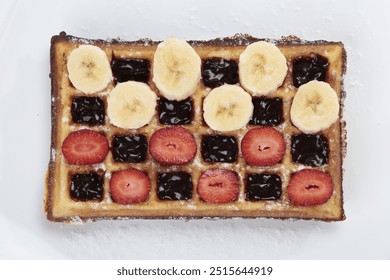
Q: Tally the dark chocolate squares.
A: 12